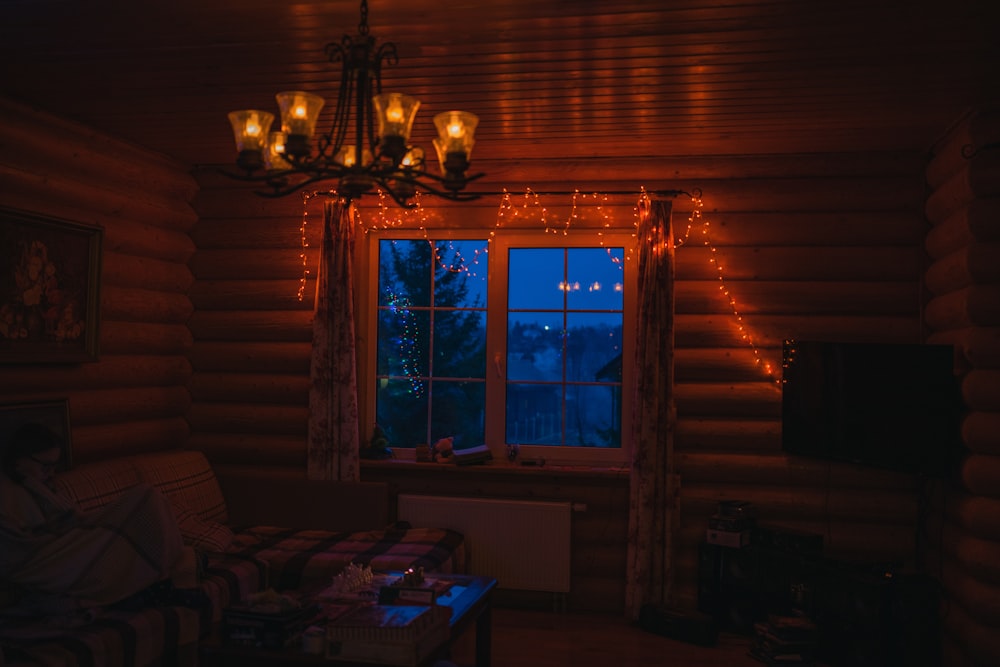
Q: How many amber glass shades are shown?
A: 8